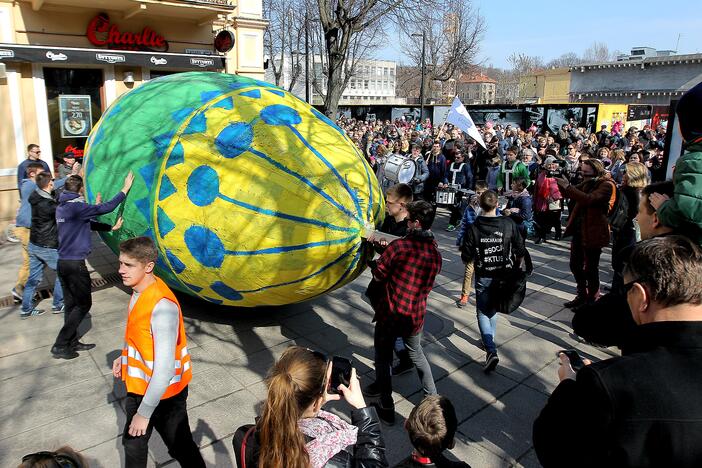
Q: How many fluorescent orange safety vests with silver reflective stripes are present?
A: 1